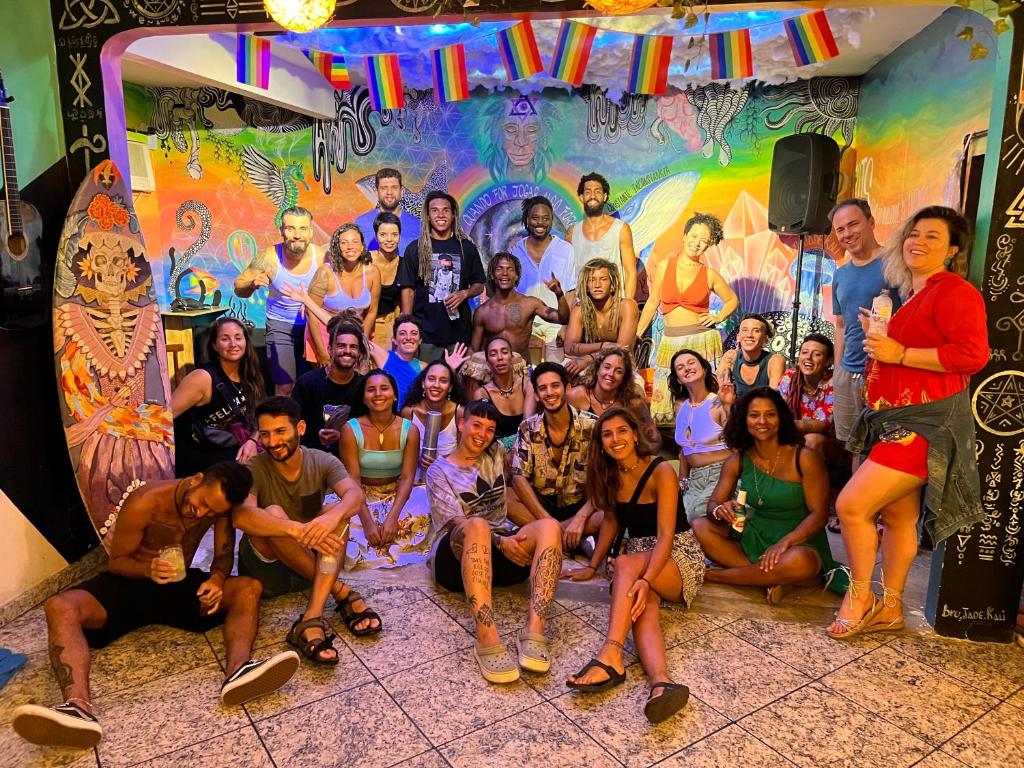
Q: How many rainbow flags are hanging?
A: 9